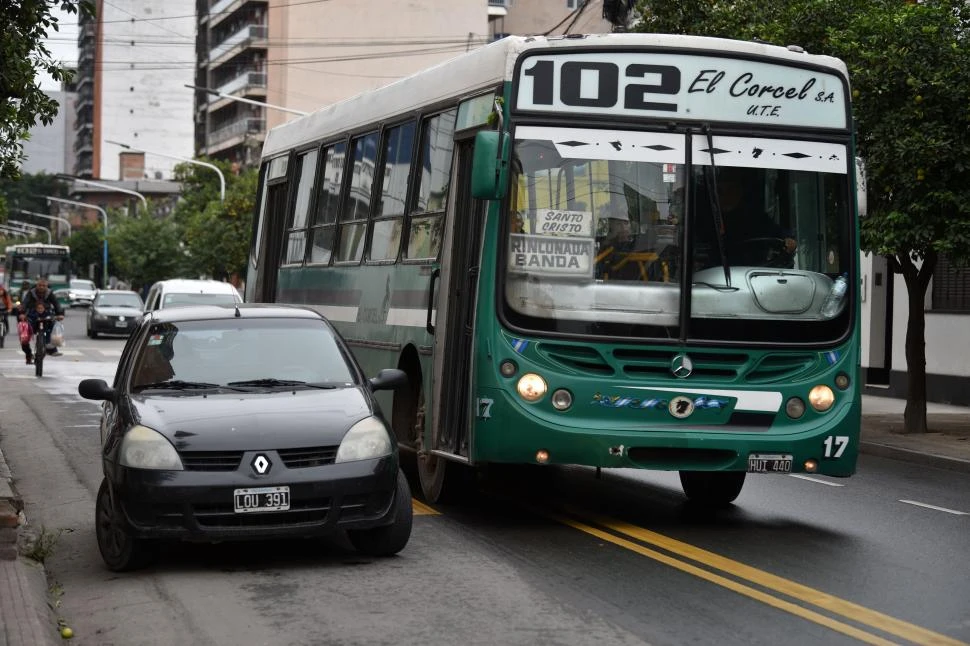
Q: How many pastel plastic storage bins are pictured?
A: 0